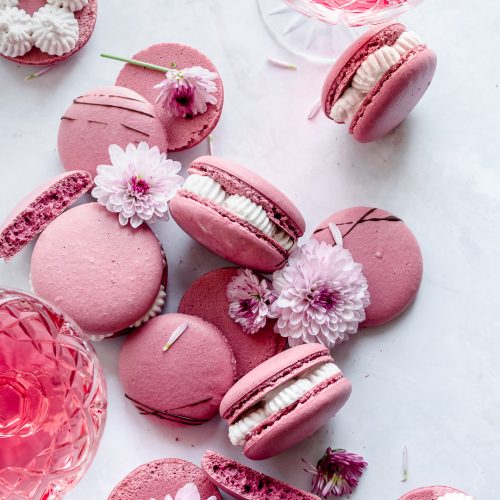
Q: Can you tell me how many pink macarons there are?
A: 14